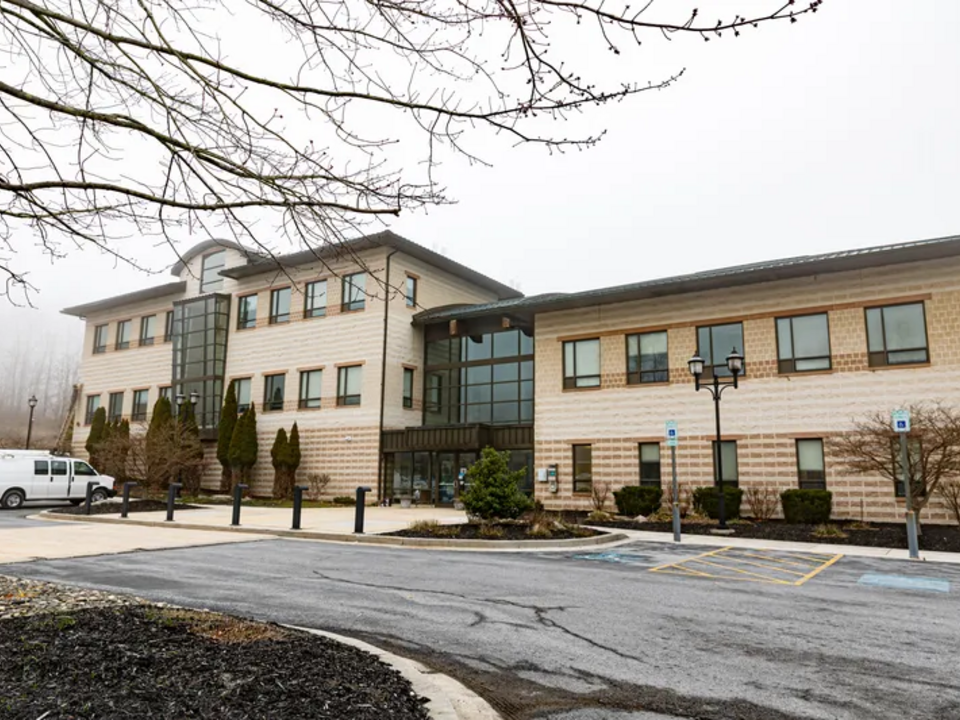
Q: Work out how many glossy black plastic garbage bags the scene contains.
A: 0